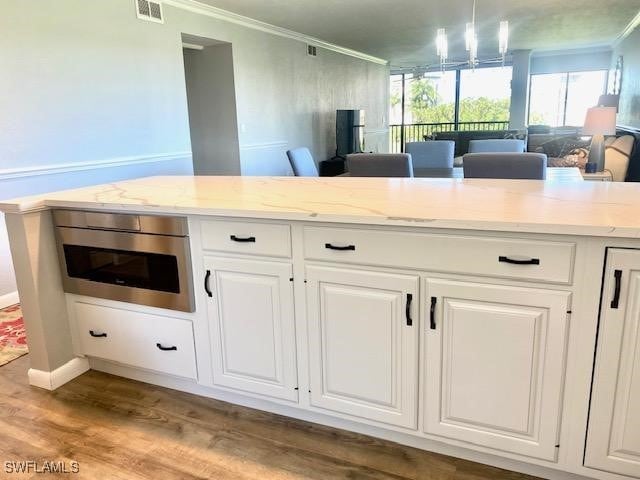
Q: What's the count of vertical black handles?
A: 4